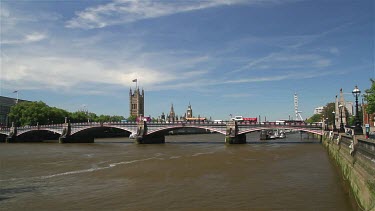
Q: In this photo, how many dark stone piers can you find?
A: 4